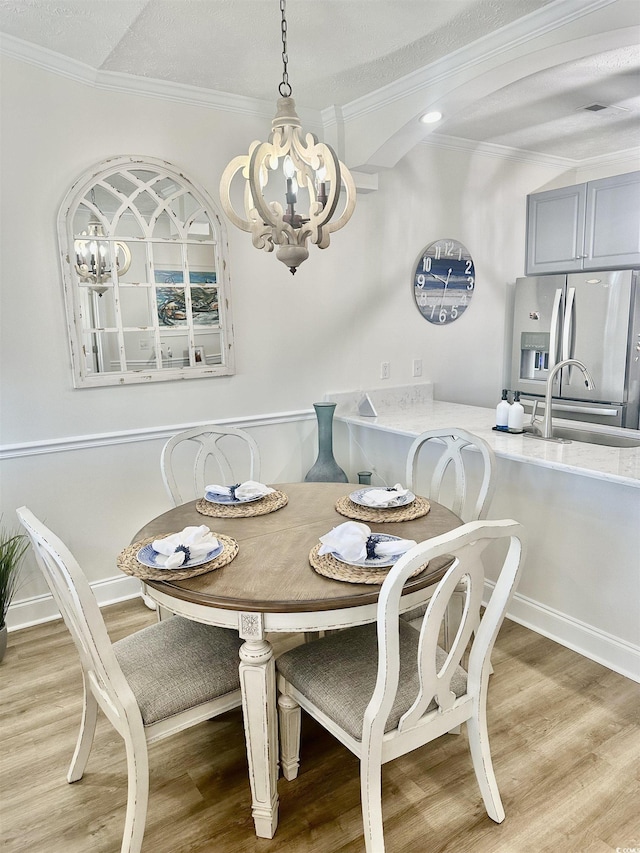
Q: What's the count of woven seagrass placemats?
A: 4